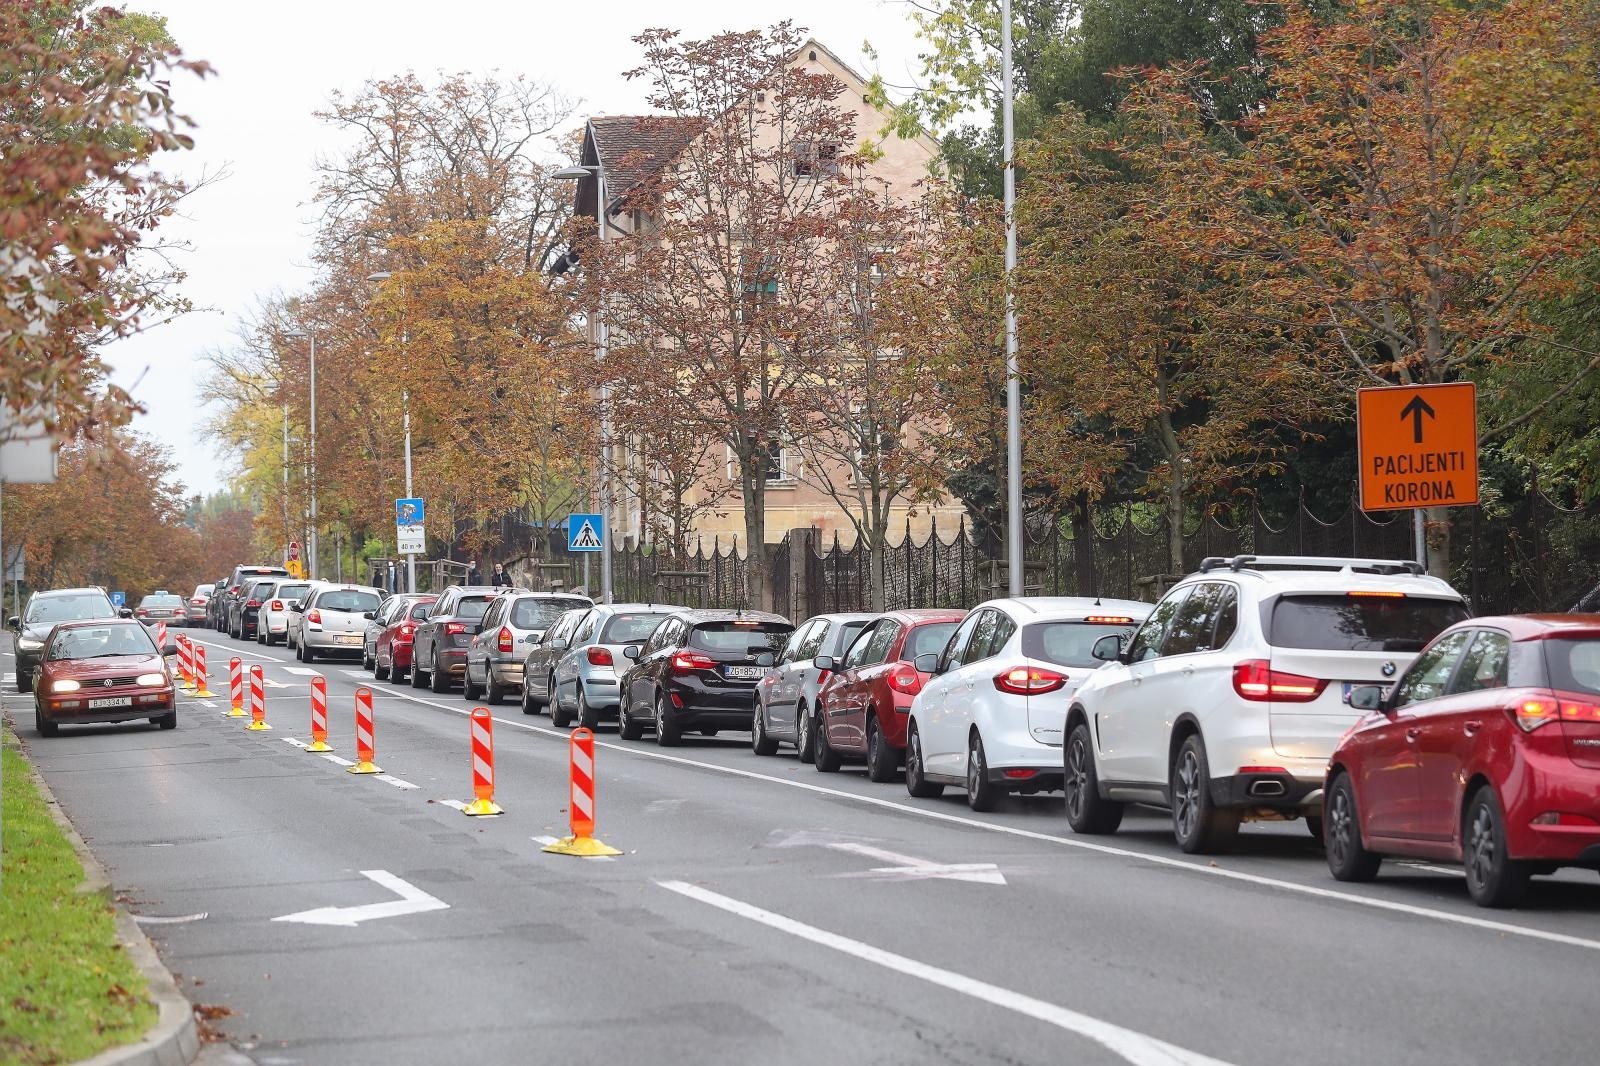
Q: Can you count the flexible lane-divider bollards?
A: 11